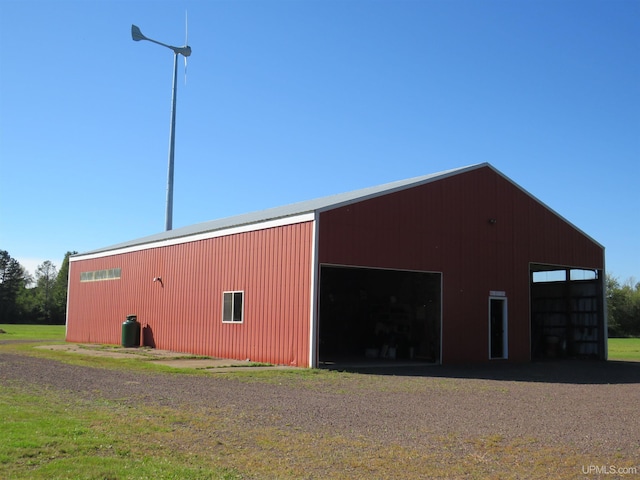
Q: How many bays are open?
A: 2